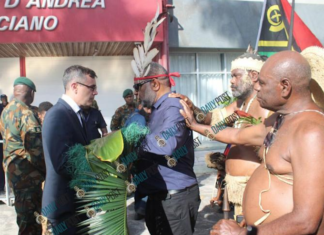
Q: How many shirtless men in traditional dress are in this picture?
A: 2